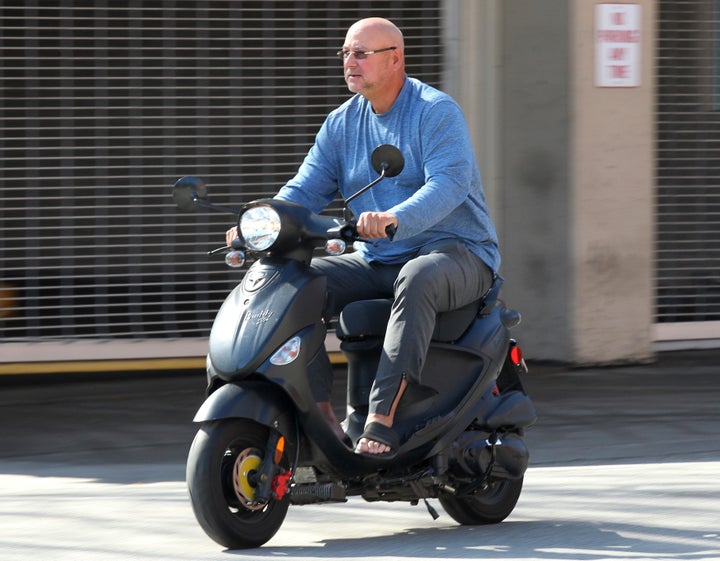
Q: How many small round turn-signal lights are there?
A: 2